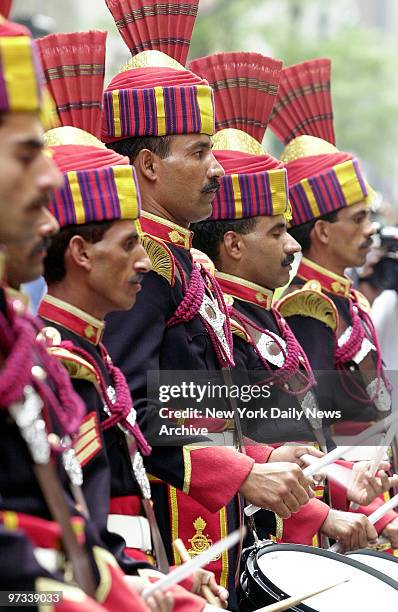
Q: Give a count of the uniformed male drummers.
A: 6